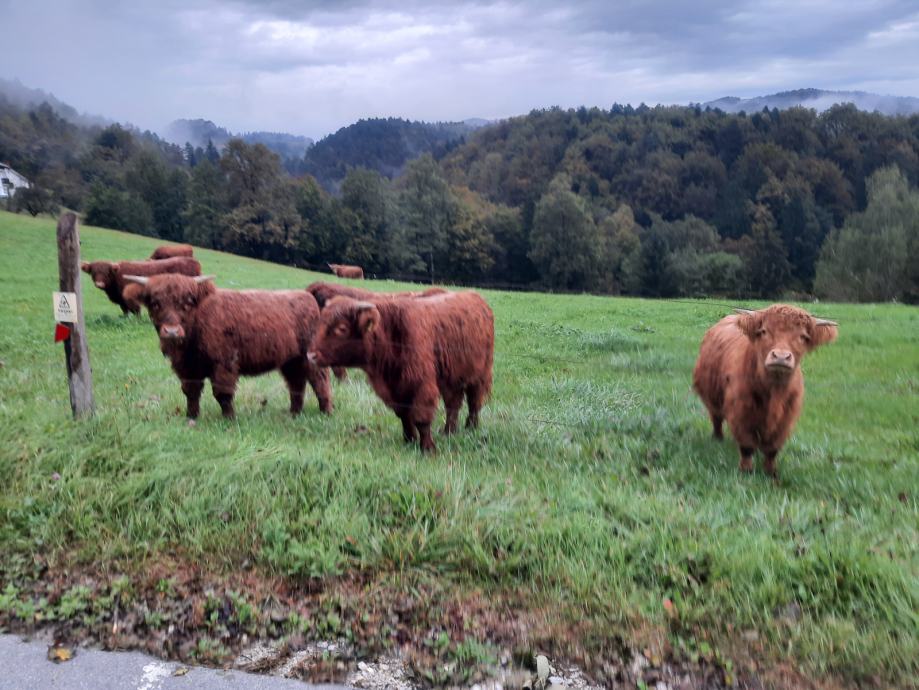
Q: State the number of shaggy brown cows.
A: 7